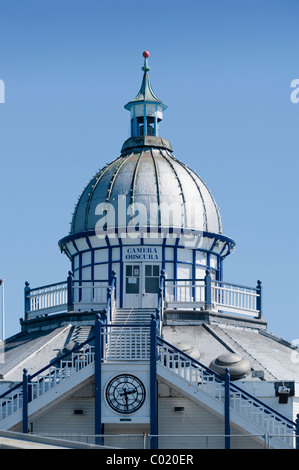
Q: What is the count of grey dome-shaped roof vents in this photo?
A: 2